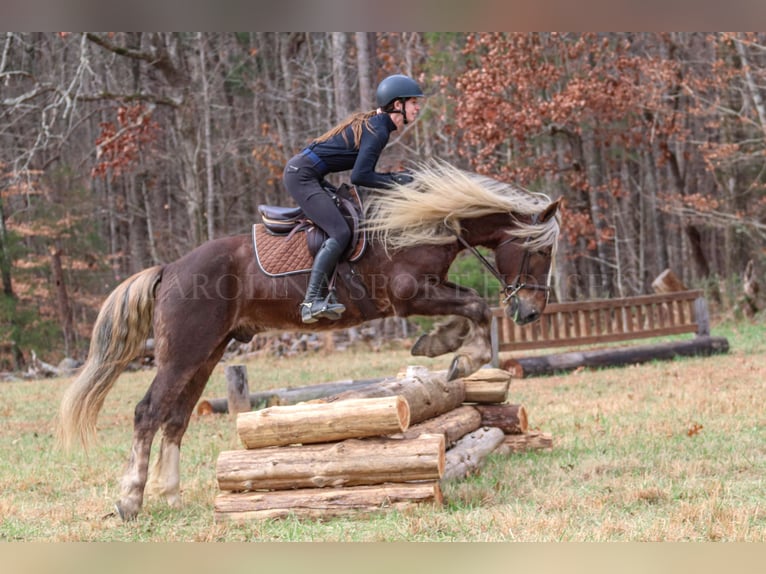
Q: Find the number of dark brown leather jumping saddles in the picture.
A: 1